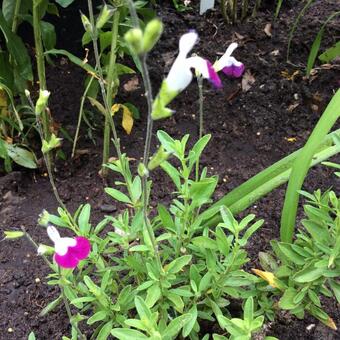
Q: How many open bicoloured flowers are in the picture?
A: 3